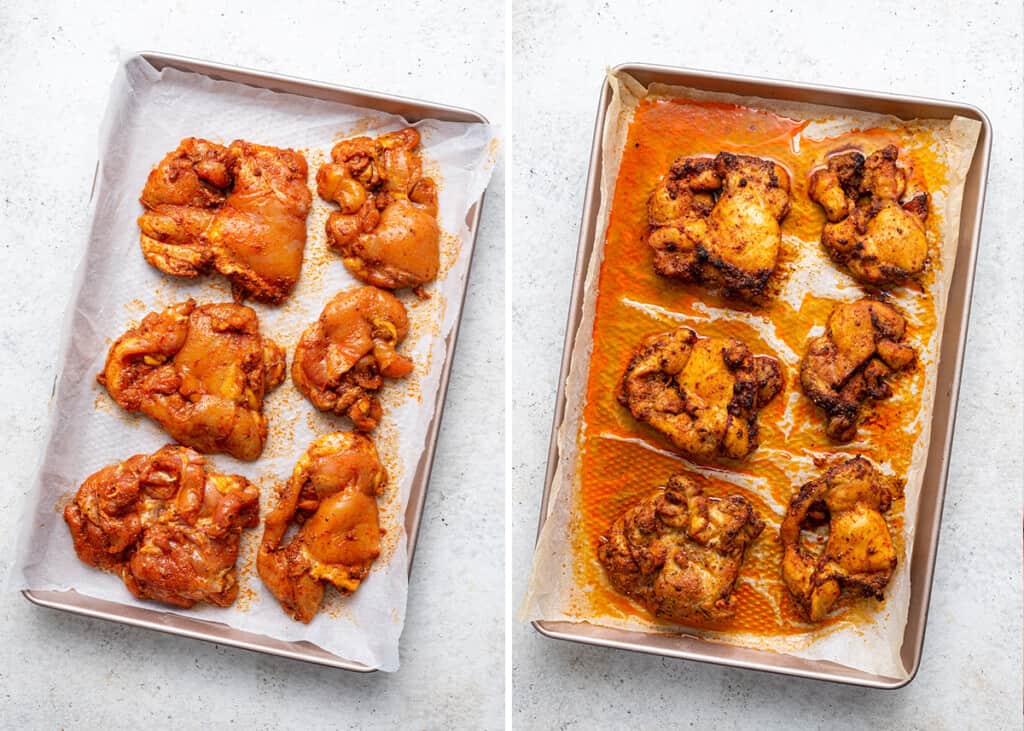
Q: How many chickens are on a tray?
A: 6